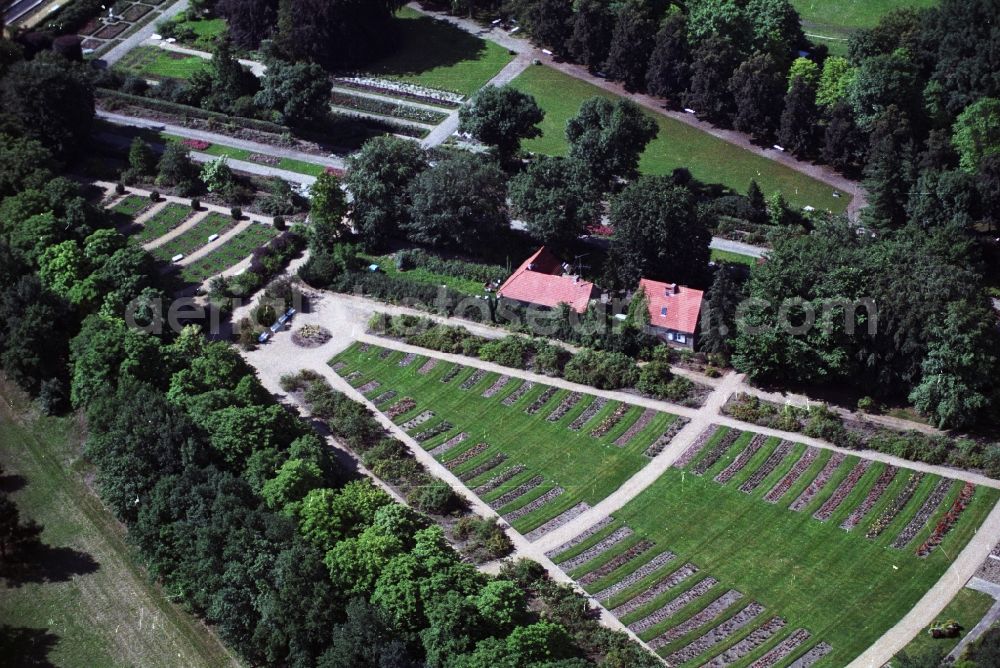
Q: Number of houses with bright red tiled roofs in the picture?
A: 2